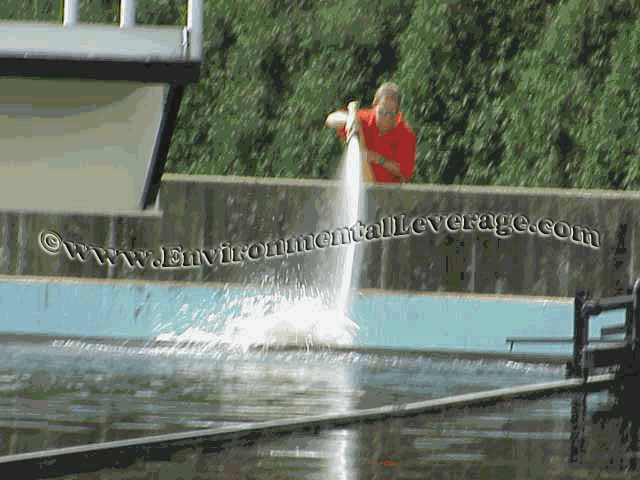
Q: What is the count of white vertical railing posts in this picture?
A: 3